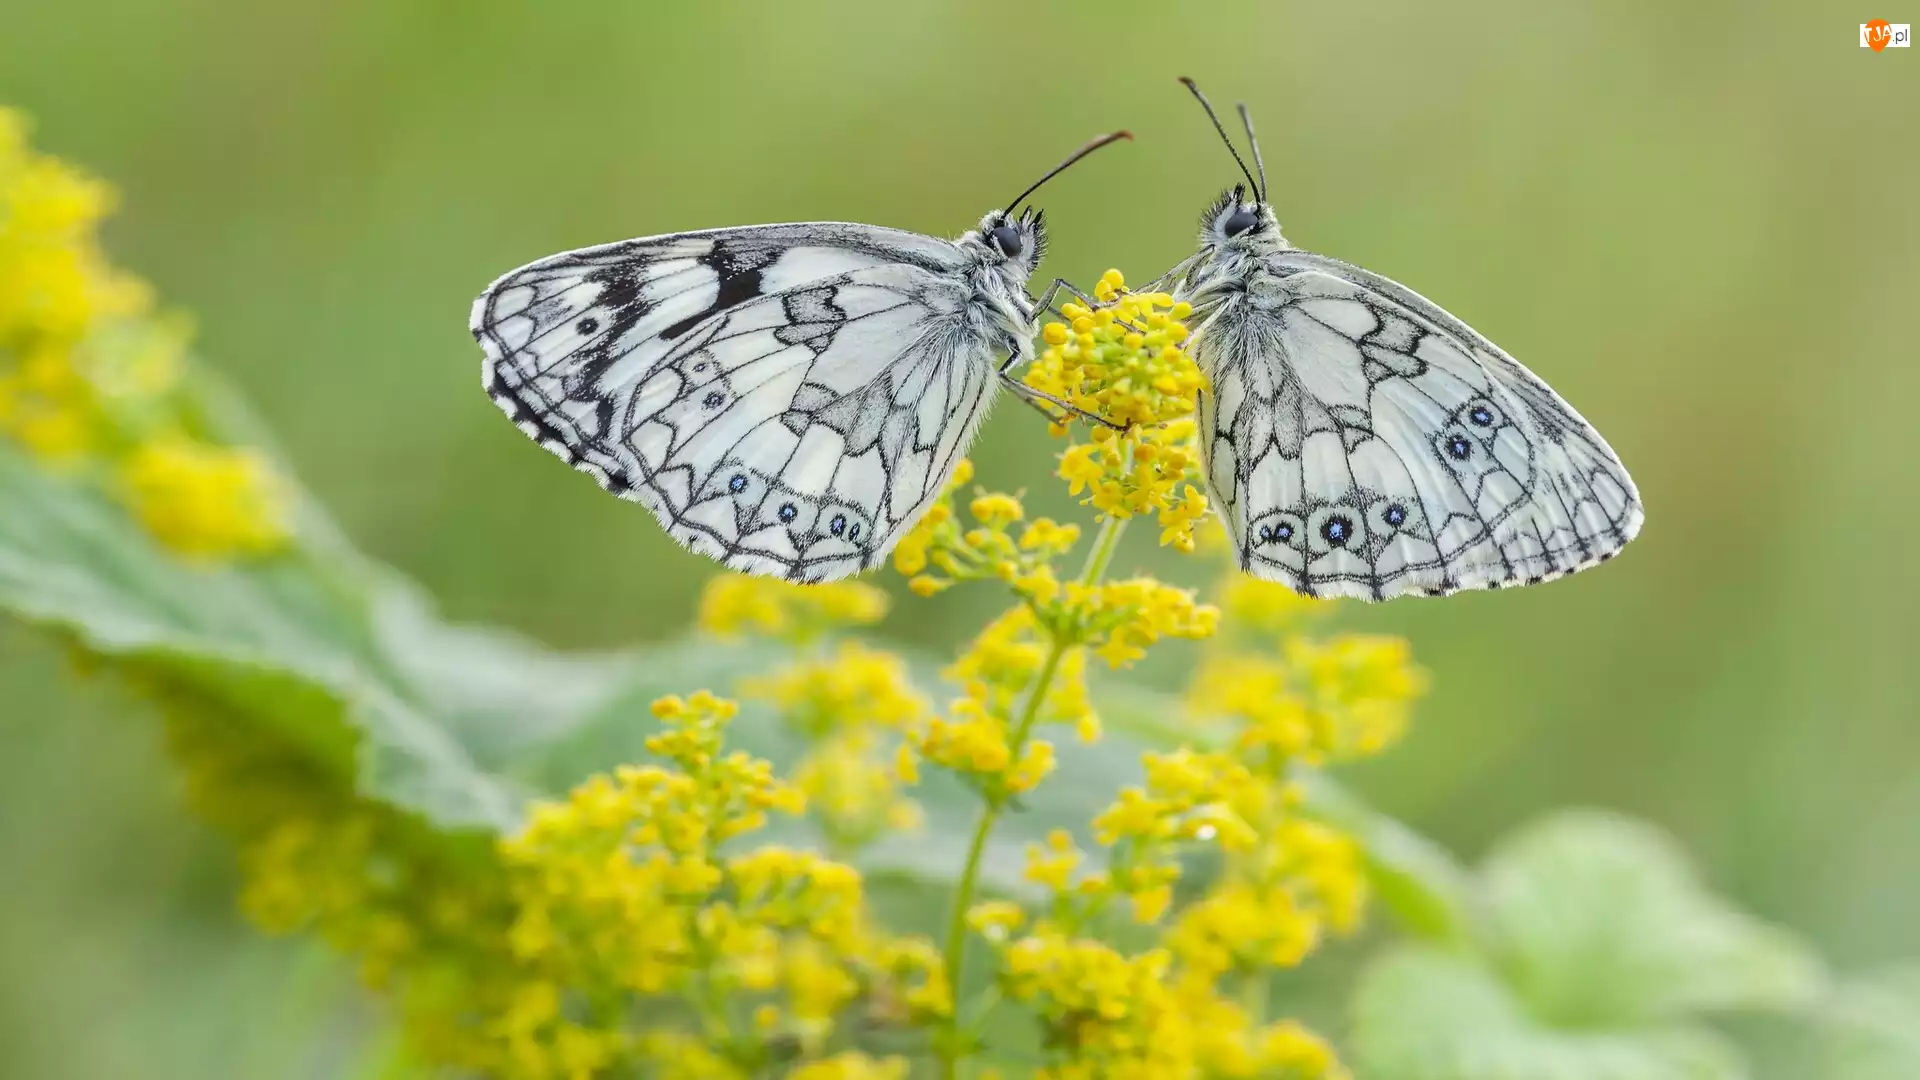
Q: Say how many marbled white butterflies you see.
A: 2